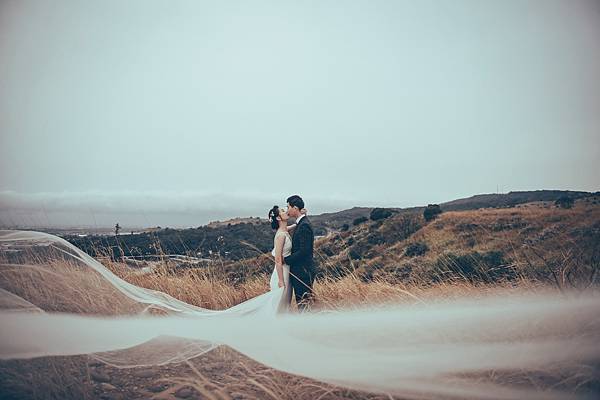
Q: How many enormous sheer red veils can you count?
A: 0